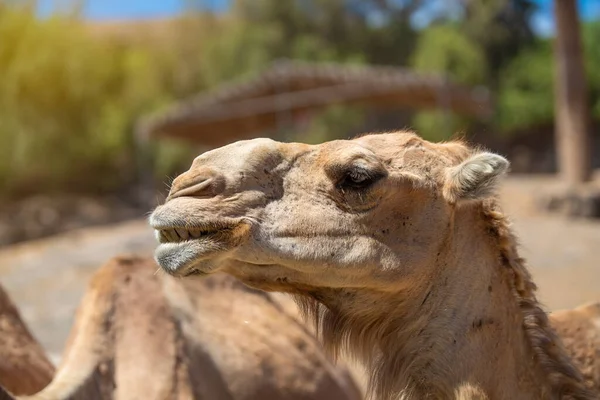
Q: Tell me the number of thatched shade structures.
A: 1